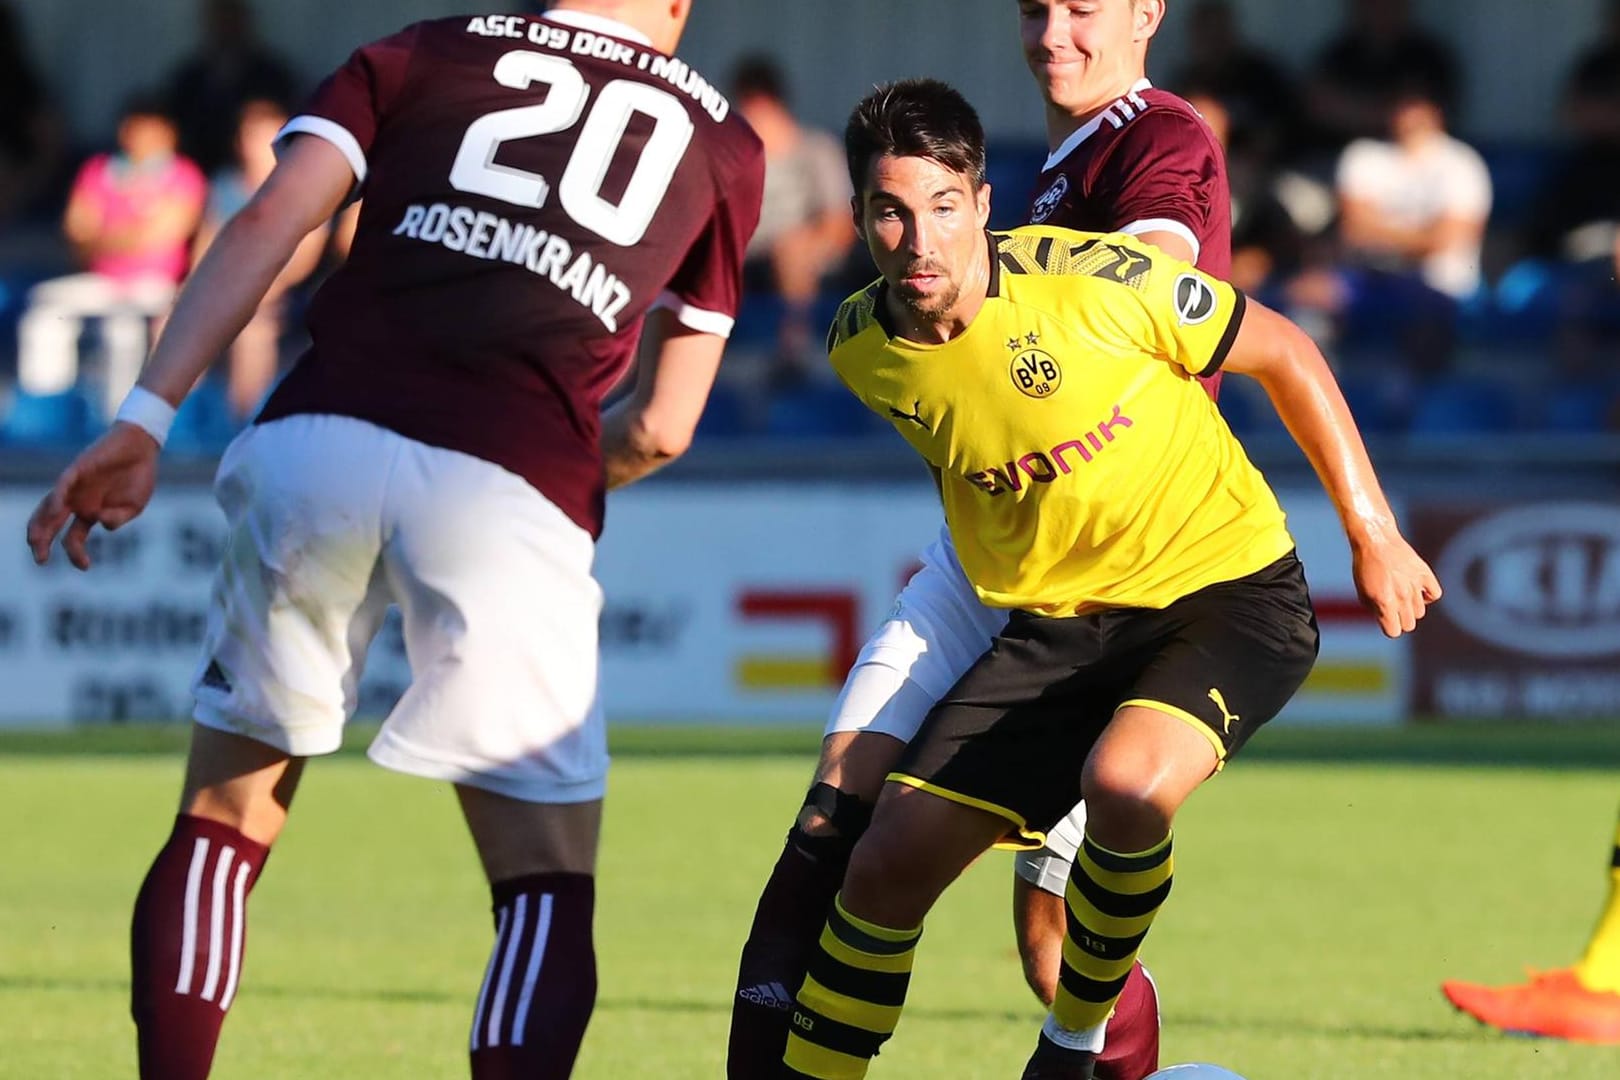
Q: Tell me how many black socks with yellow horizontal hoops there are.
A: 2